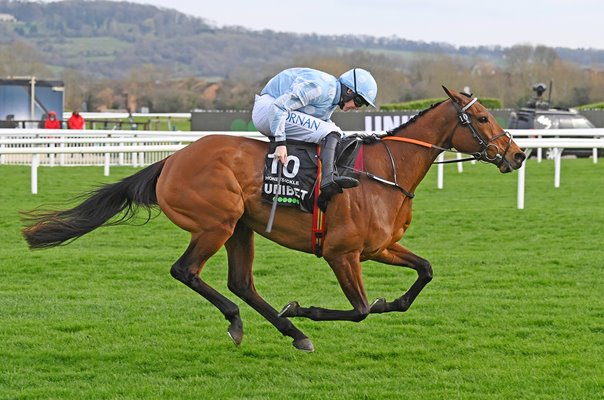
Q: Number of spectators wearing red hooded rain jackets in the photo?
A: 2